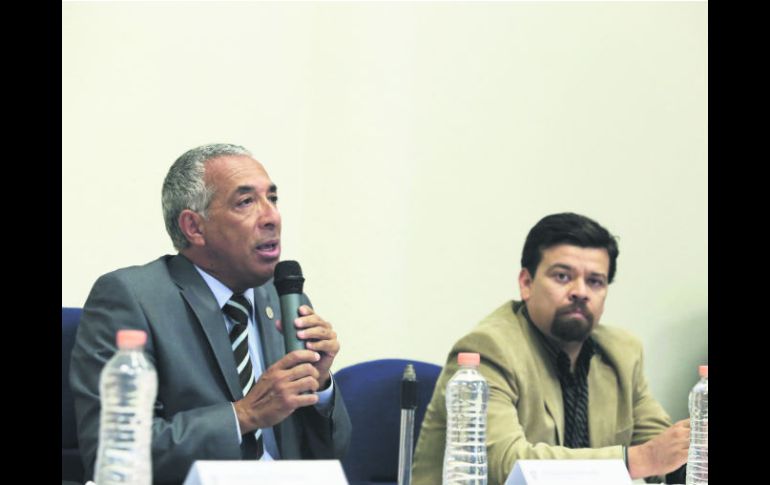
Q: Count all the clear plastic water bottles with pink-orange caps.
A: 3